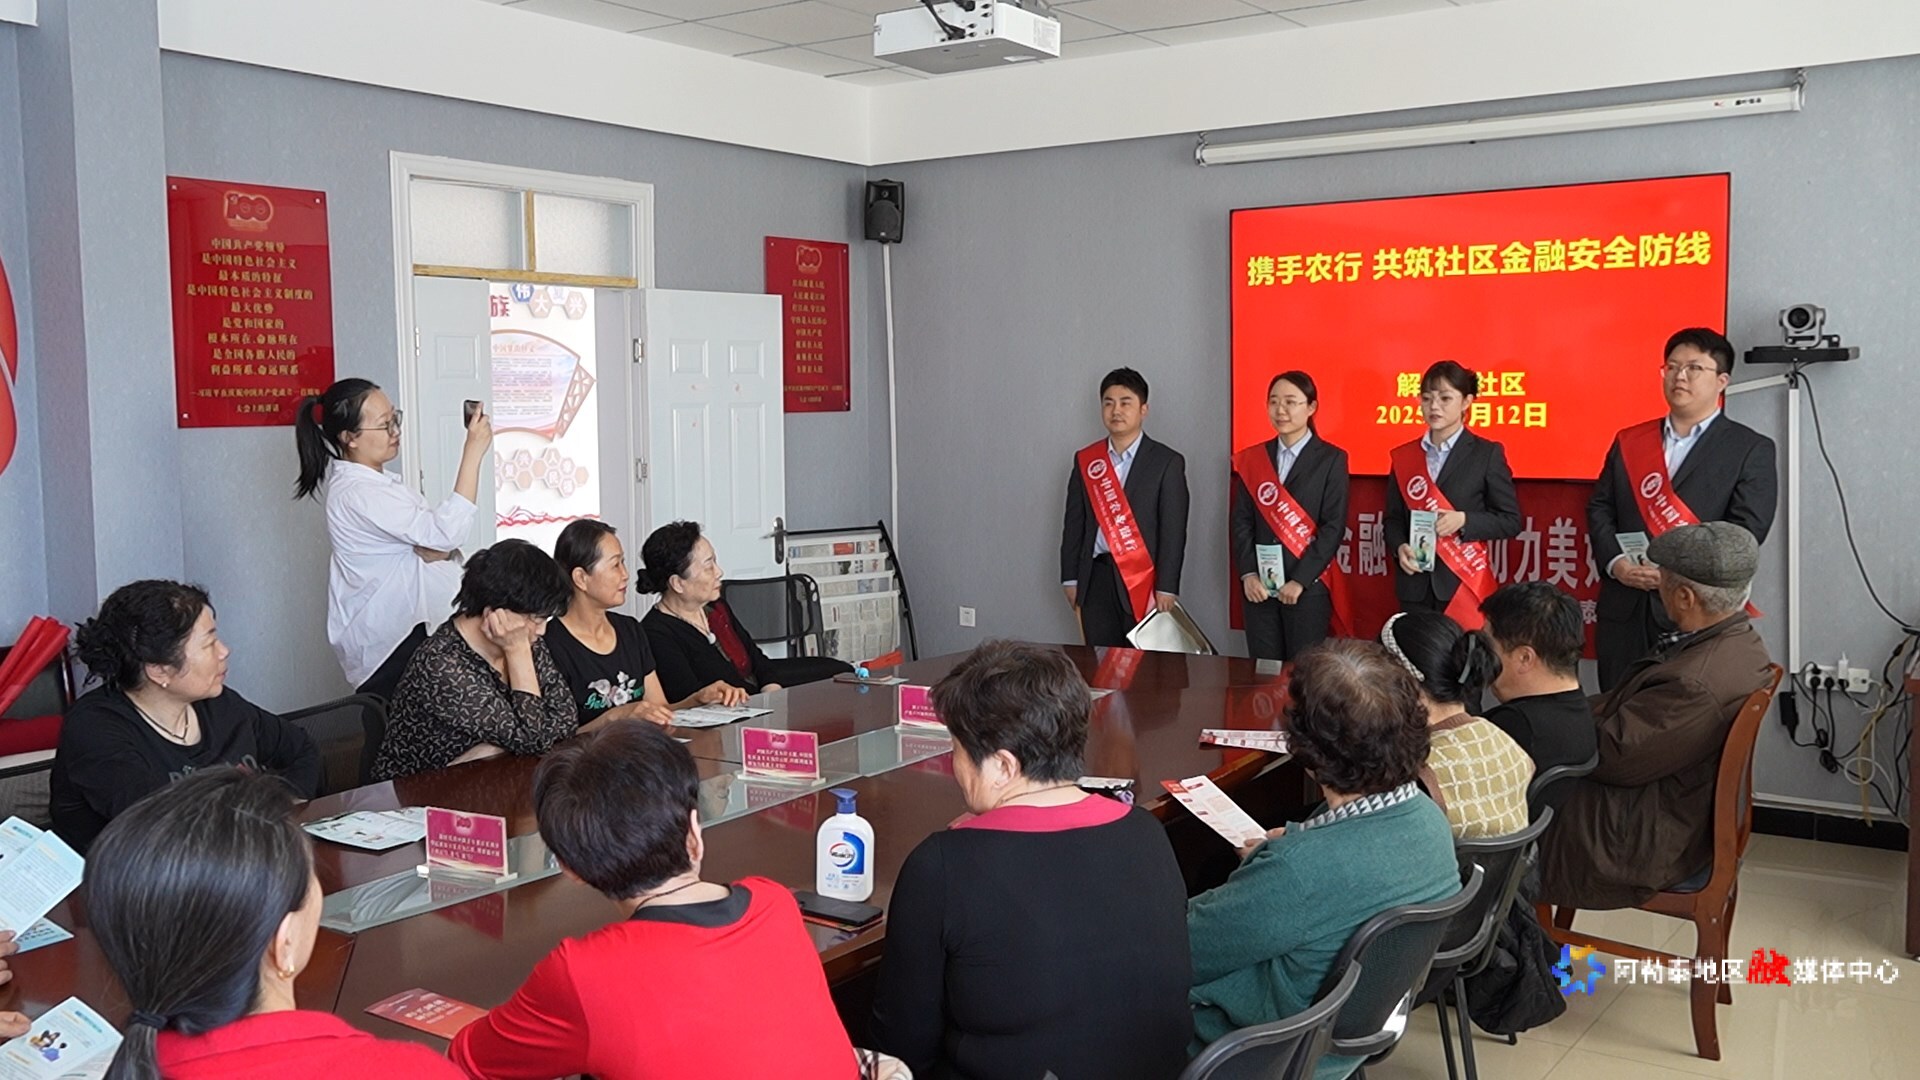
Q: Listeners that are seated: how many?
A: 11